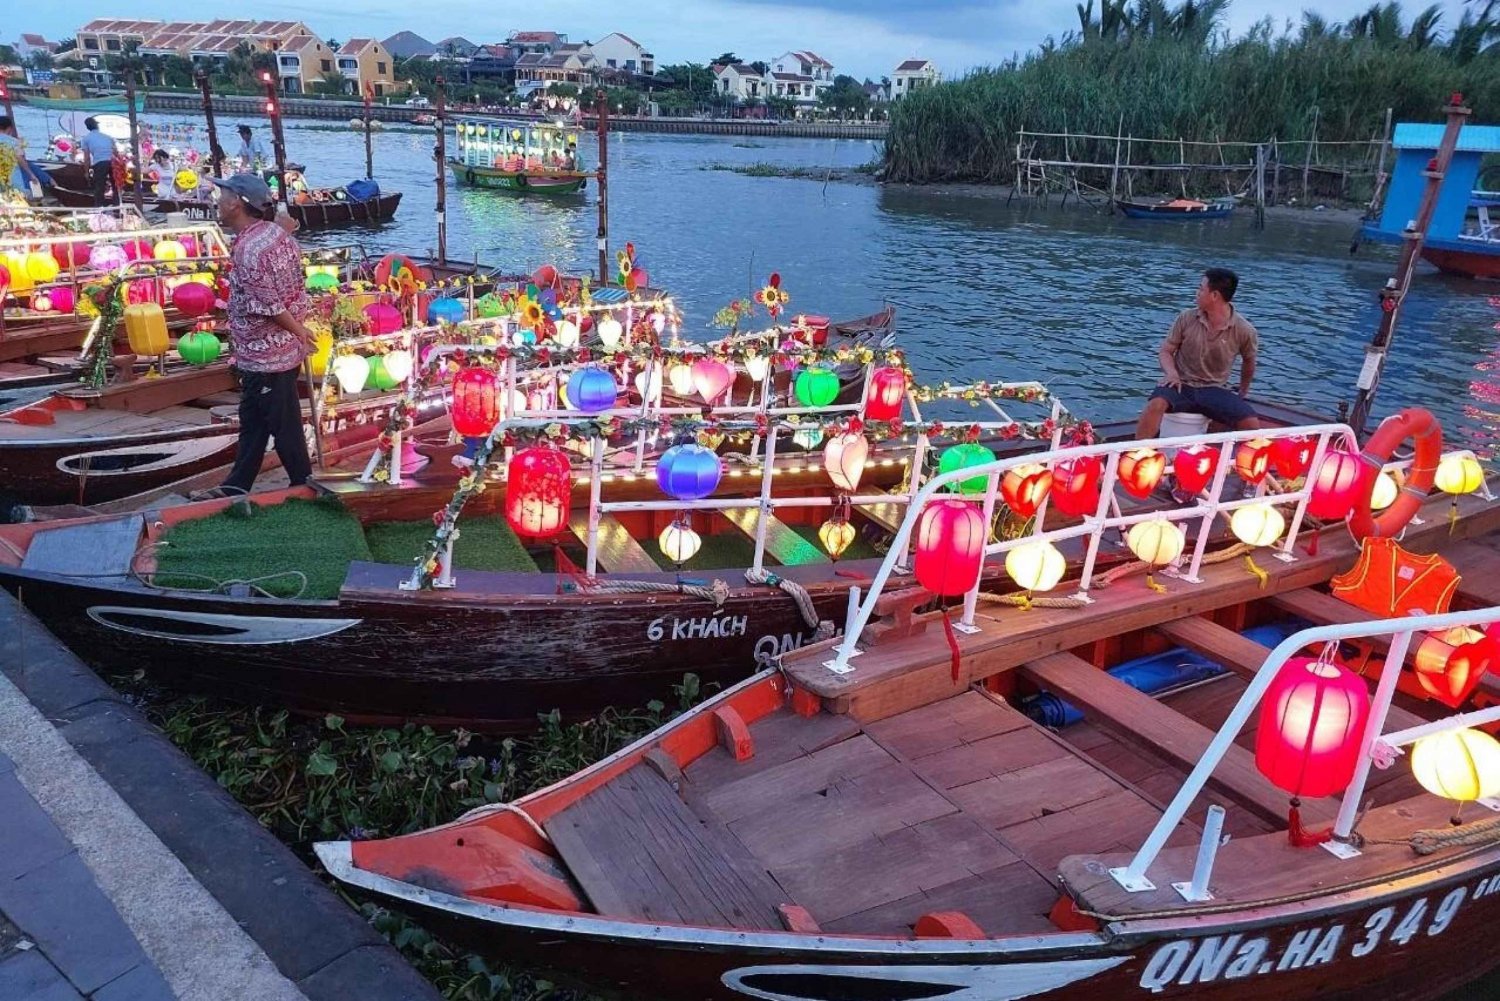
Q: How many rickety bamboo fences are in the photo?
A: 1